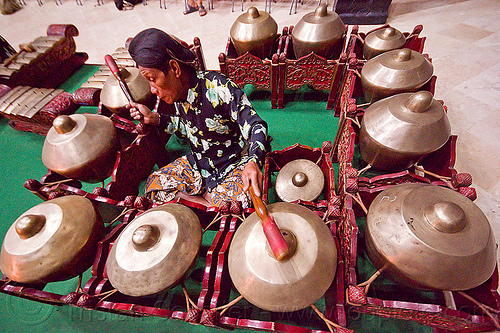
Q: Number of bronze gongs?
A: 12